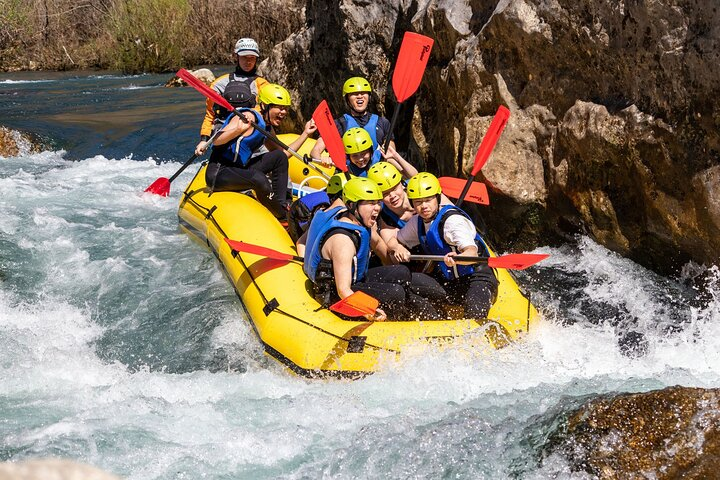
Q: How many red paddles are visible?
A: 9